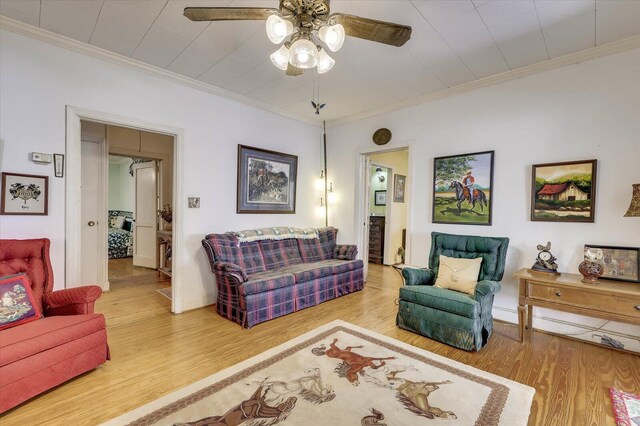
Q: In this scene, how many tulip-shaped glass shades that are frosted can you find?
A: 5